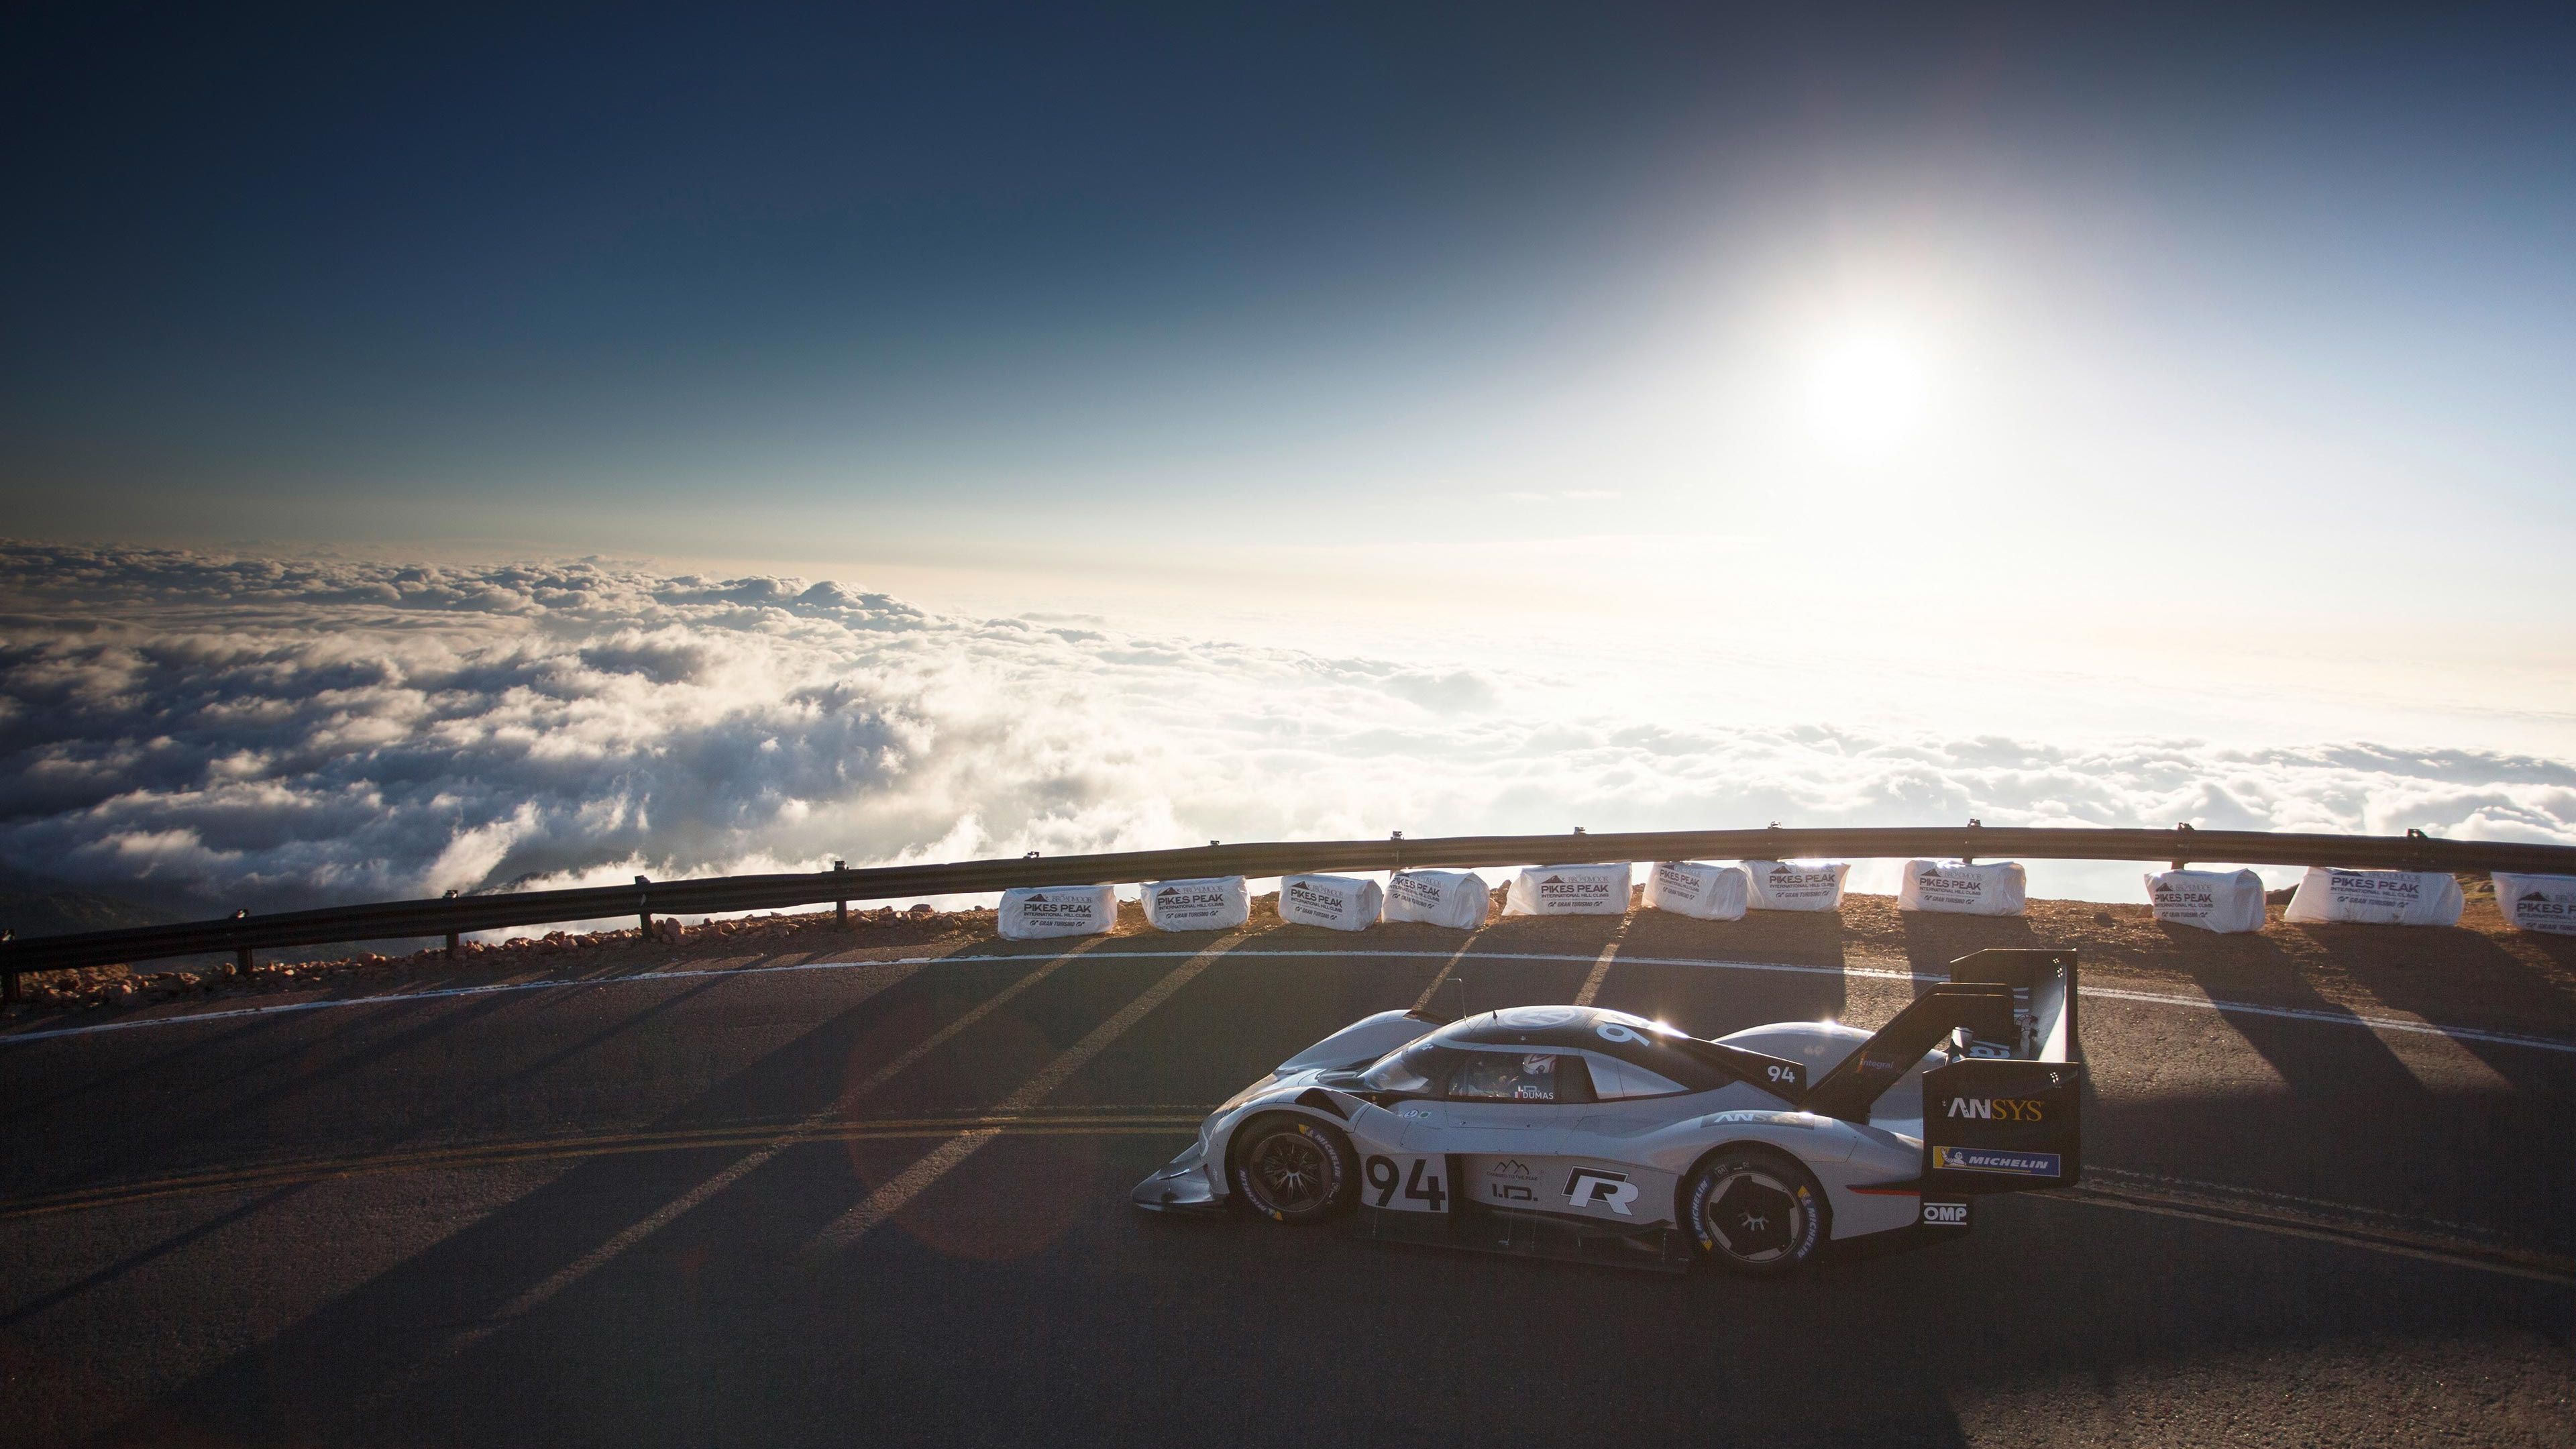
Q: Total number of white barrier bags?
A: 11